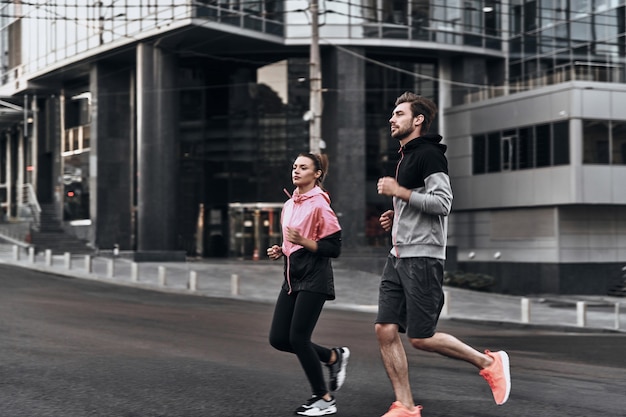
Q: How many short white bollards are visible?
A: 14